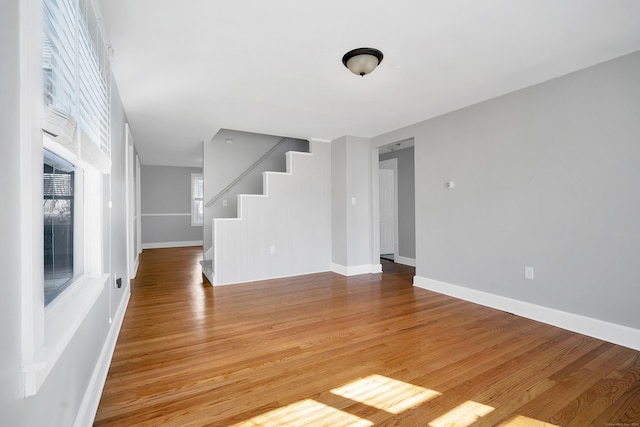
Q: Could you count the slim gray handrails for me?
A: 1